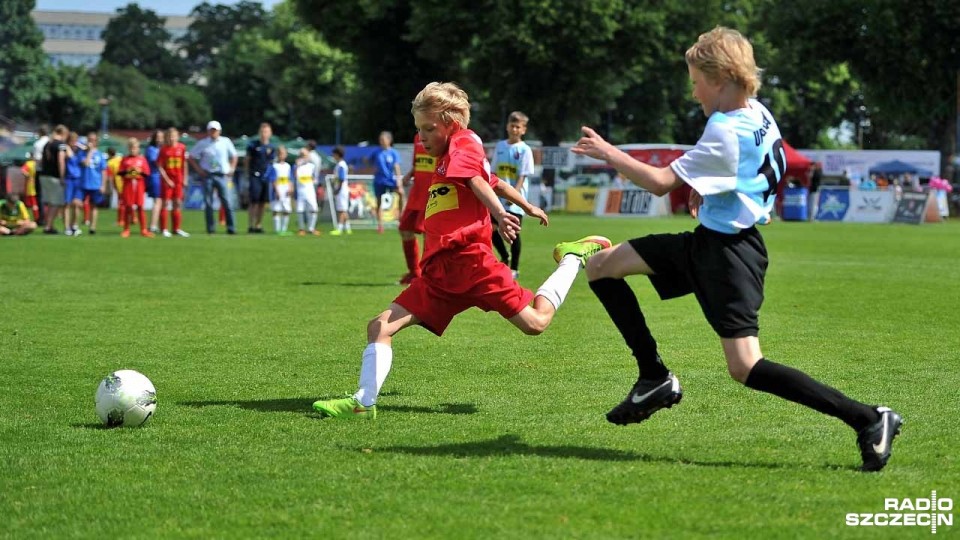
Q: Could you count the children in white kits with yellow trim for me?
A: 3